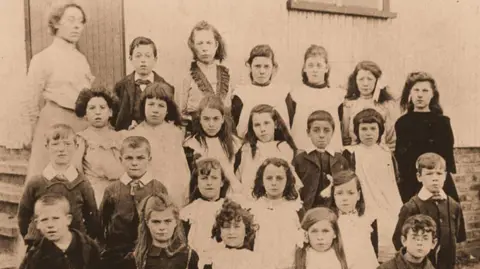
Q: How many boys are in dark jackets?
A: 7